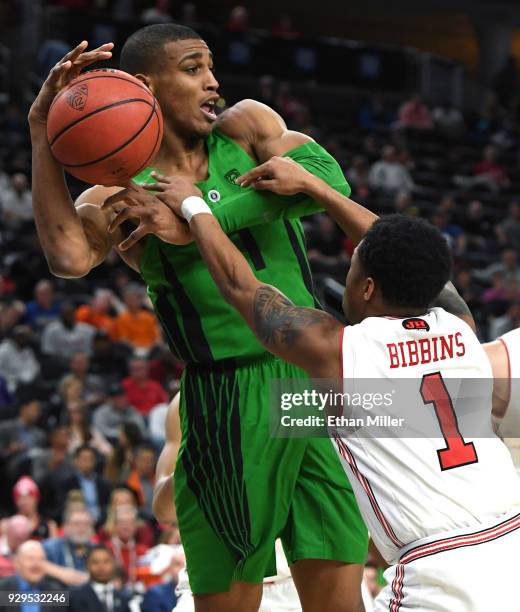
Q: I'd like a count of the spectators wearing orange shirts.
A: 2